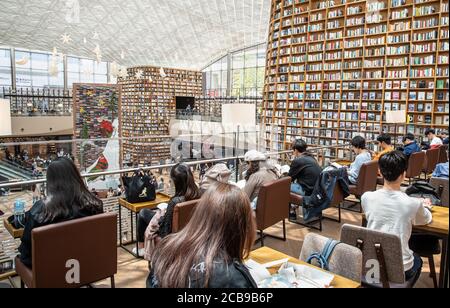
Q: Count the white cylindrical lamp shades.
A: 3